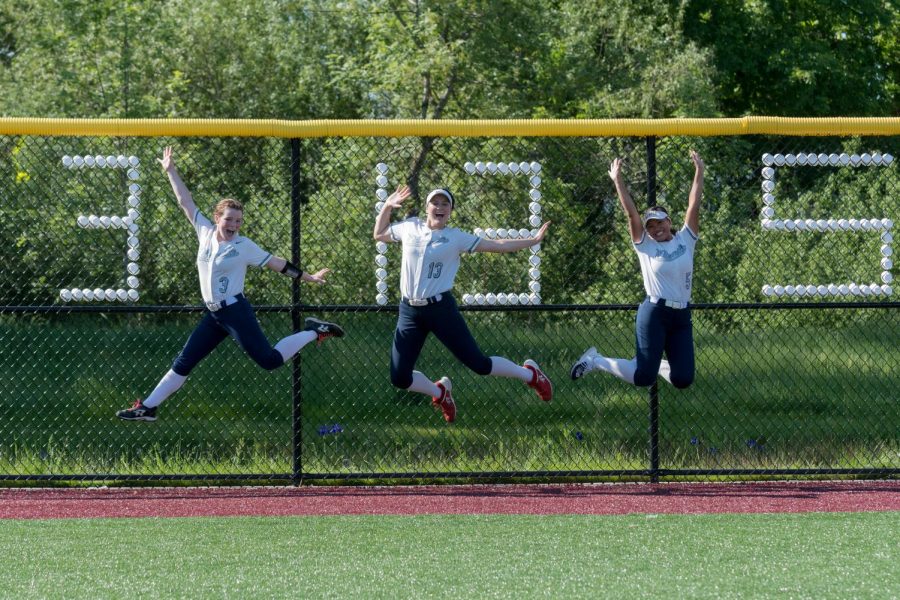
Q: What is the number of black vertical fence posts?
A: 2